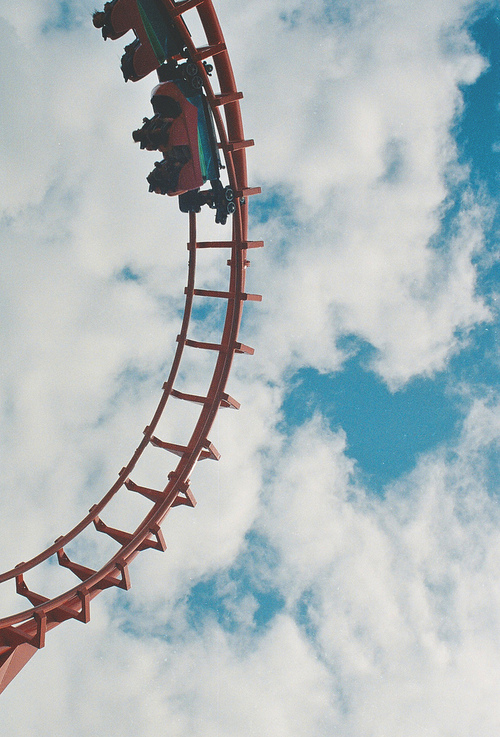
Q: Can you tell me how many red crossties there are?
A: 15